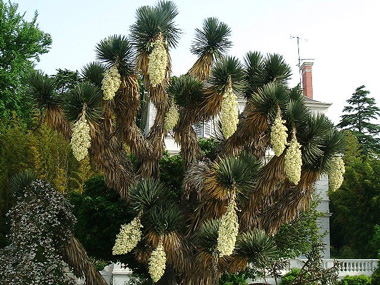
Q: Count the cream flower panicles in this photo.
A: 11